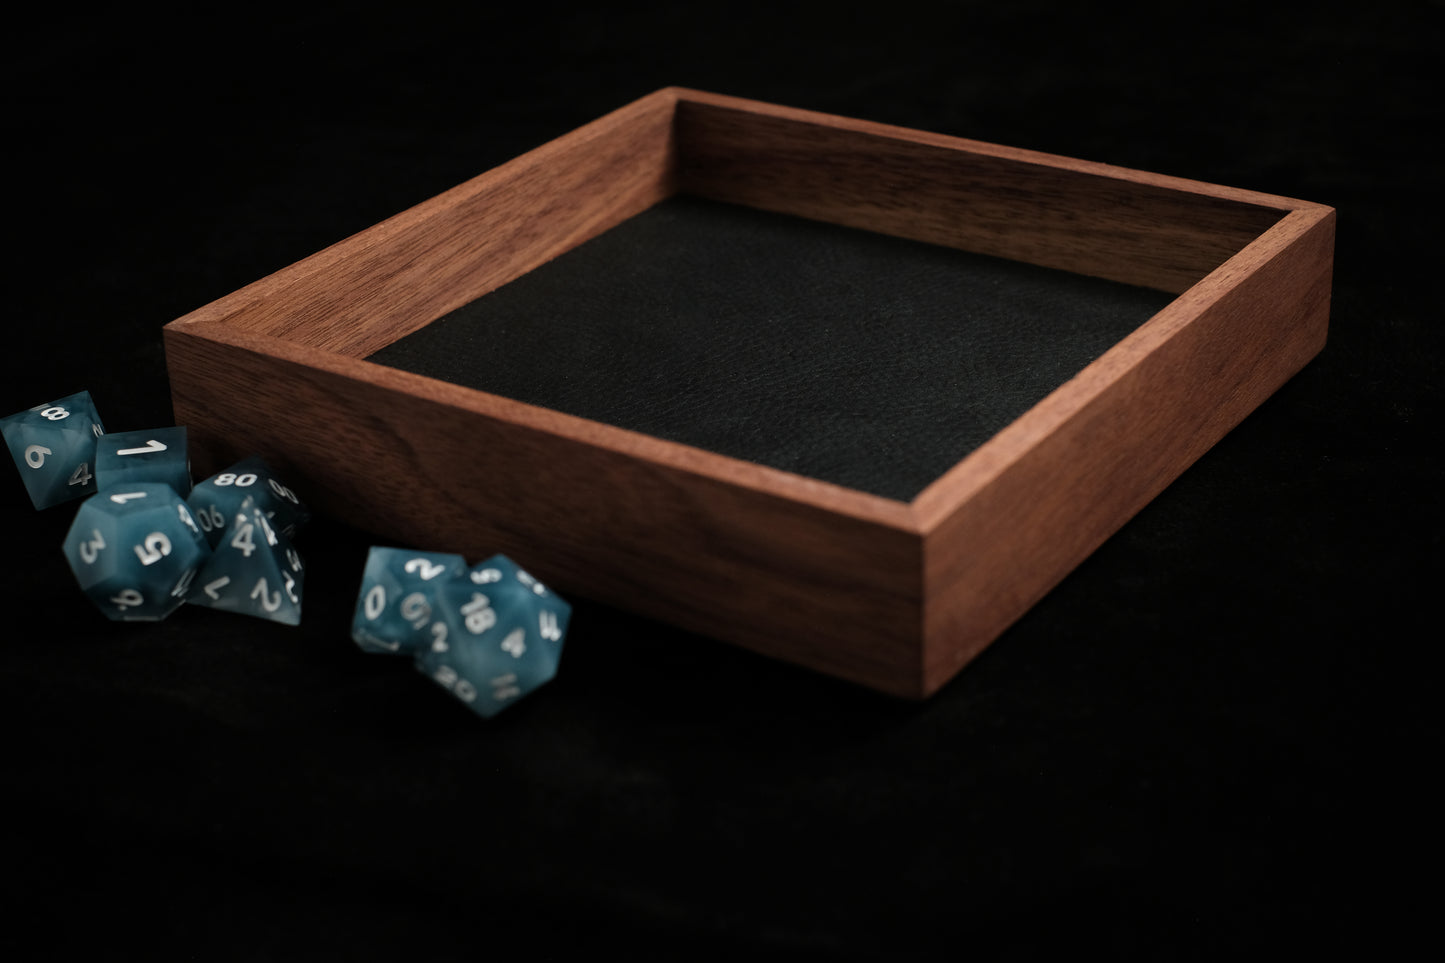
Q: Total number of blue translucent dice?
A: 7